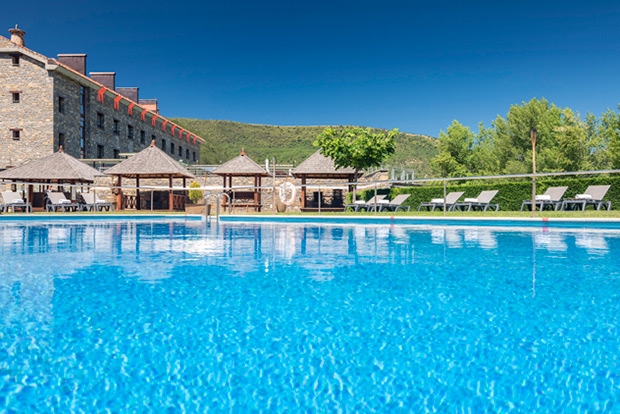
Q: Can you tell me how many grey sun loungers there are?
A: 9